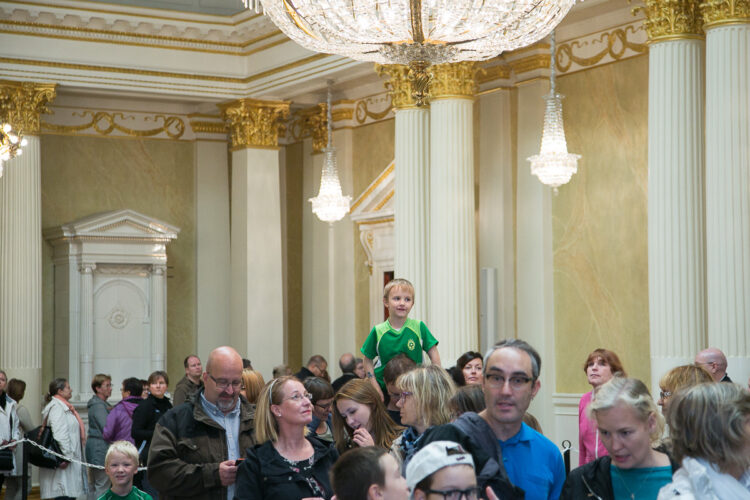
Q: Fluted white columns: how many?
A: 5